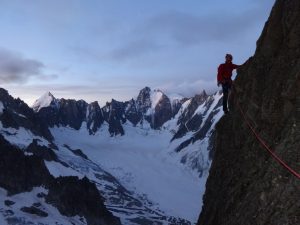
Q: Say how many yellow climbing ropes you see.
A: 0